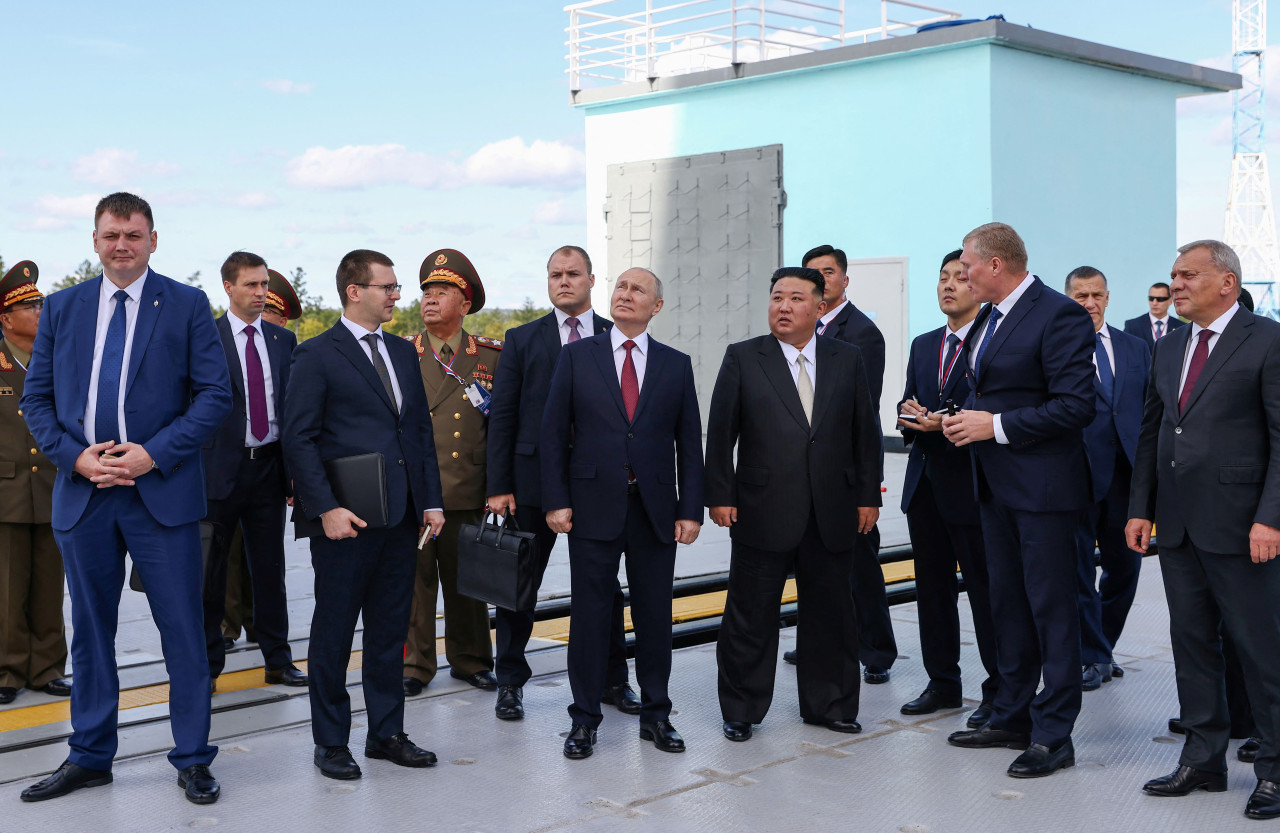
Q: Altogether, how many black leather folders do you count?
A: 1